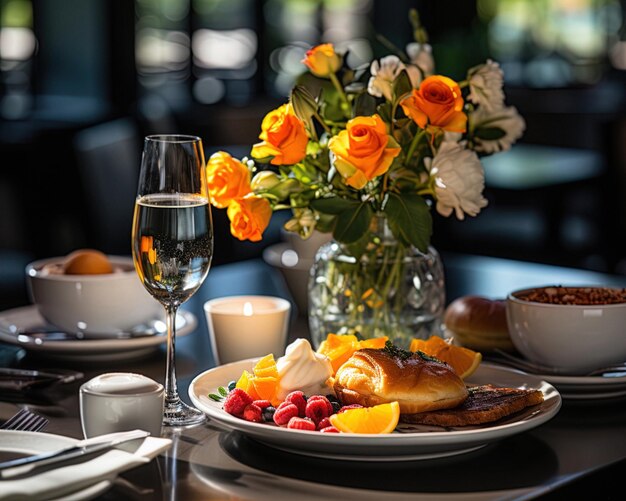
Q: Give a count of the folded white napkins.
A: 1